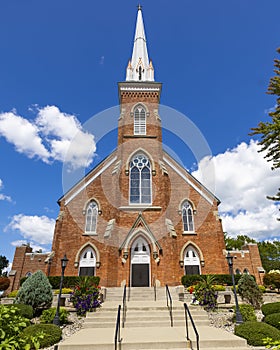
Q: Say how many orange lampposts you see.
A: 0